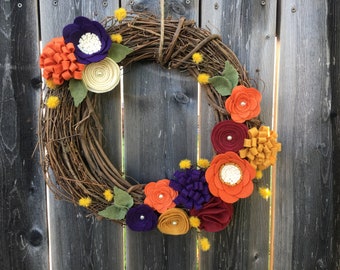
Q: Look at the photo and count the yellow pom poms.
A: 14